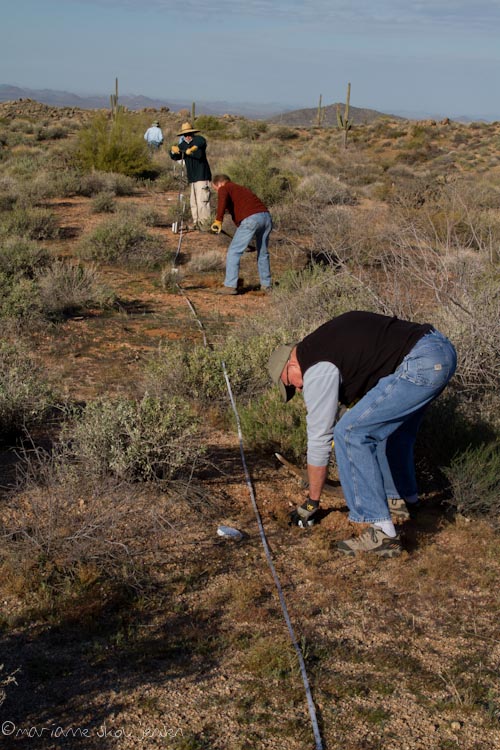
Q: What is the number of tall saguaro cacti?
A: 4